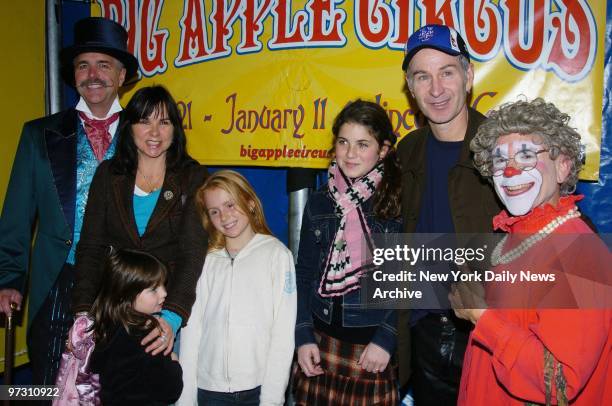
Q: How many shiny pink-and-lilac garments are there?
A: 1